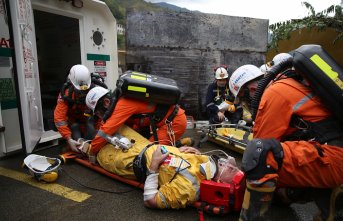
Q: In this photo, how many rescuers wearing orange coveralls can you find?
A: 3